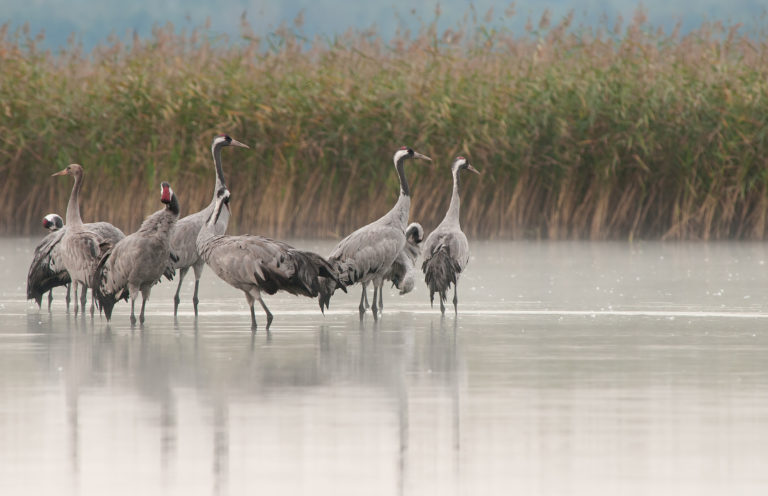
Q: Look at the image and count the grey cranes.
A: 8